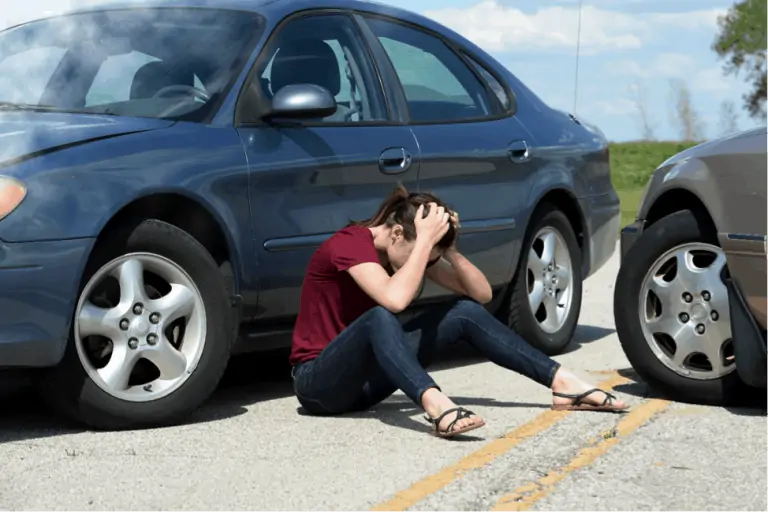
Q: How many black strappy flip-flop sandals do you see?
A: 2